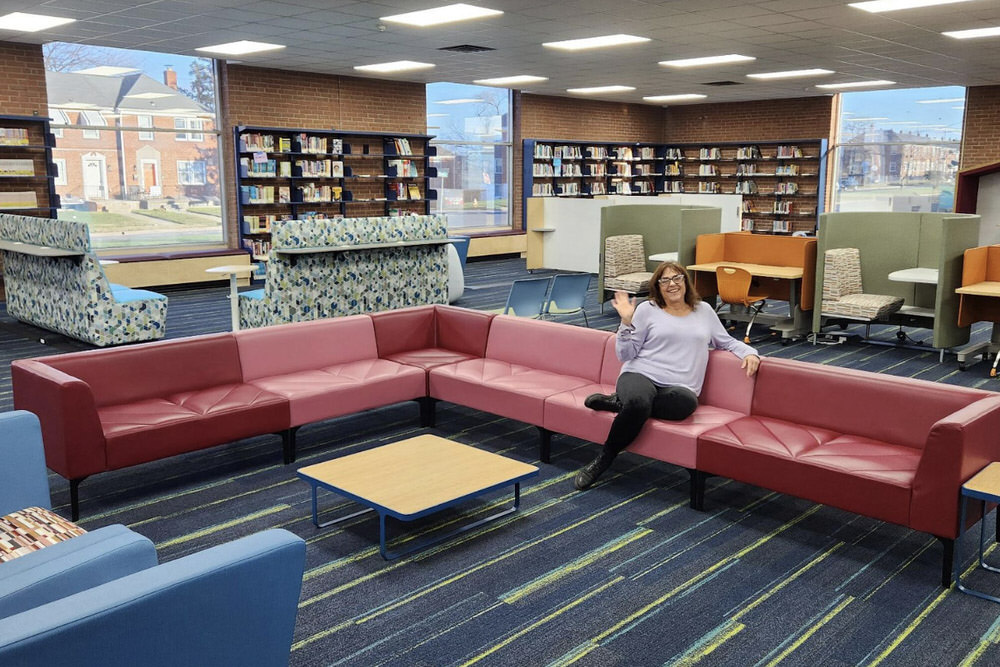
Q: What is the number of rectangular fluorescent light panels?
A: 13